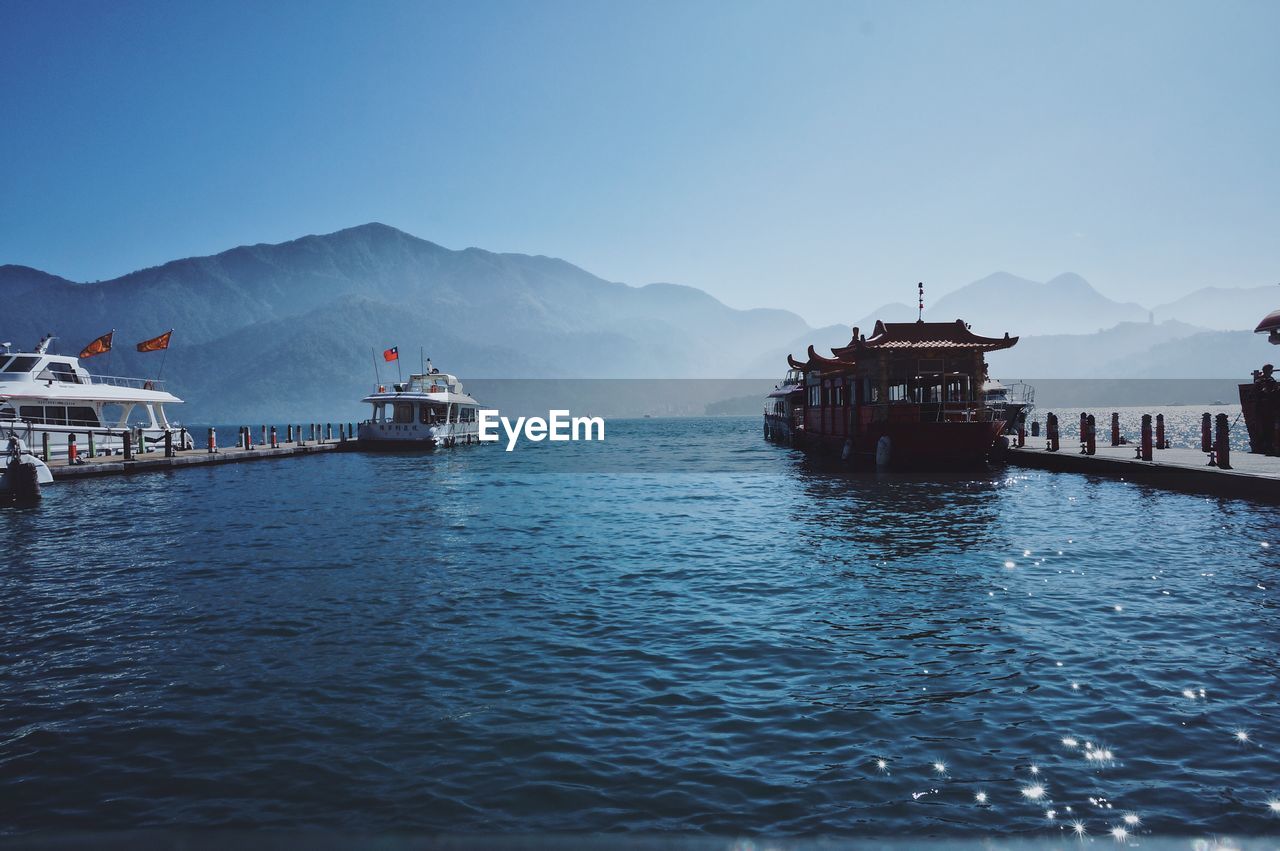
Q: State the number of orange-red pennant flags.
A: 2